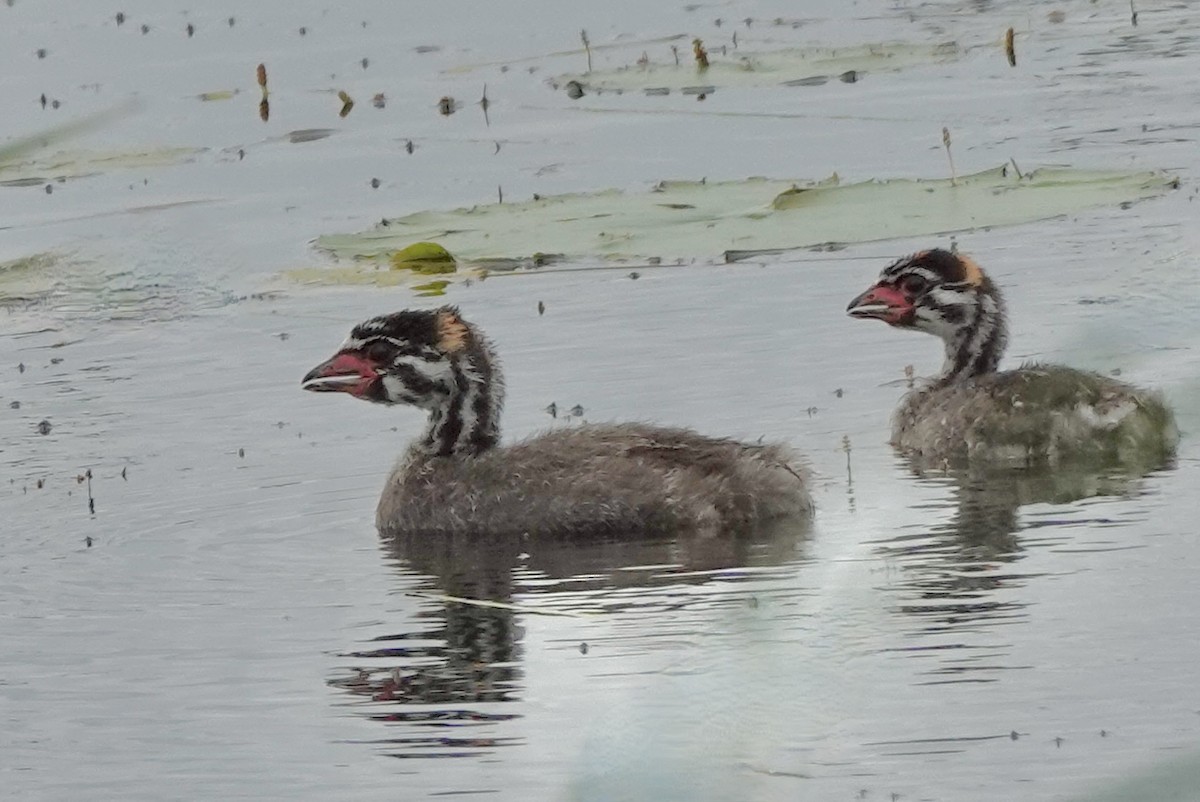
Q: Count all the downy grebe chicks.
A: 2